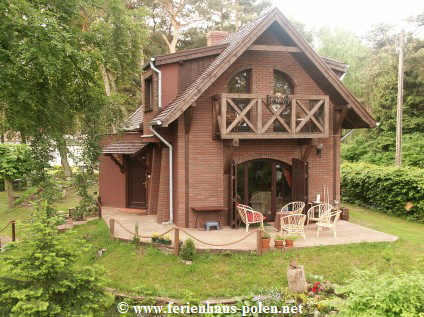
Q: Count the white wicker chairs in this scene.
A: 5